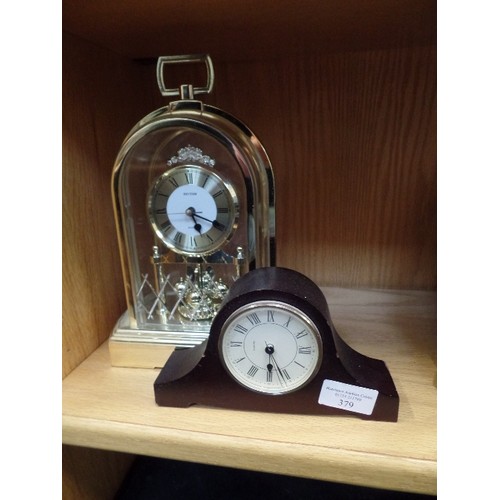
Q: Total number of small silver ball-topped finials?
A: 2